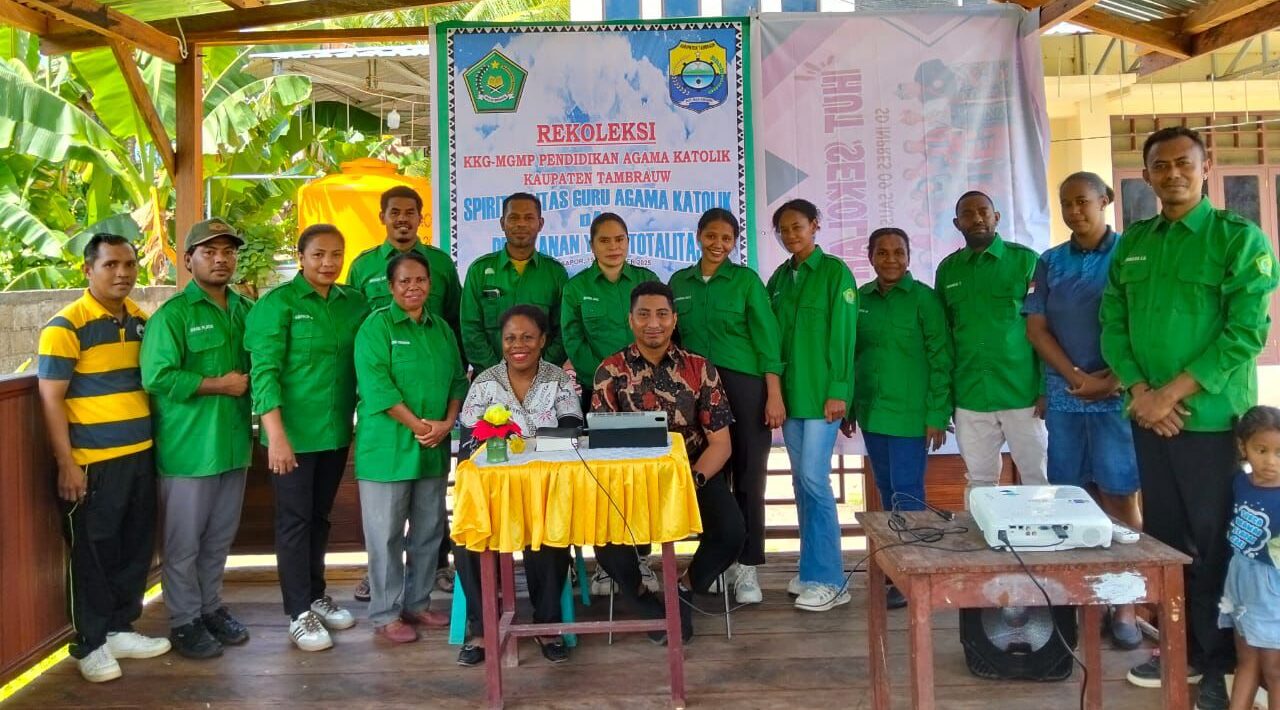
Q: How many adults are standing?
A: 13